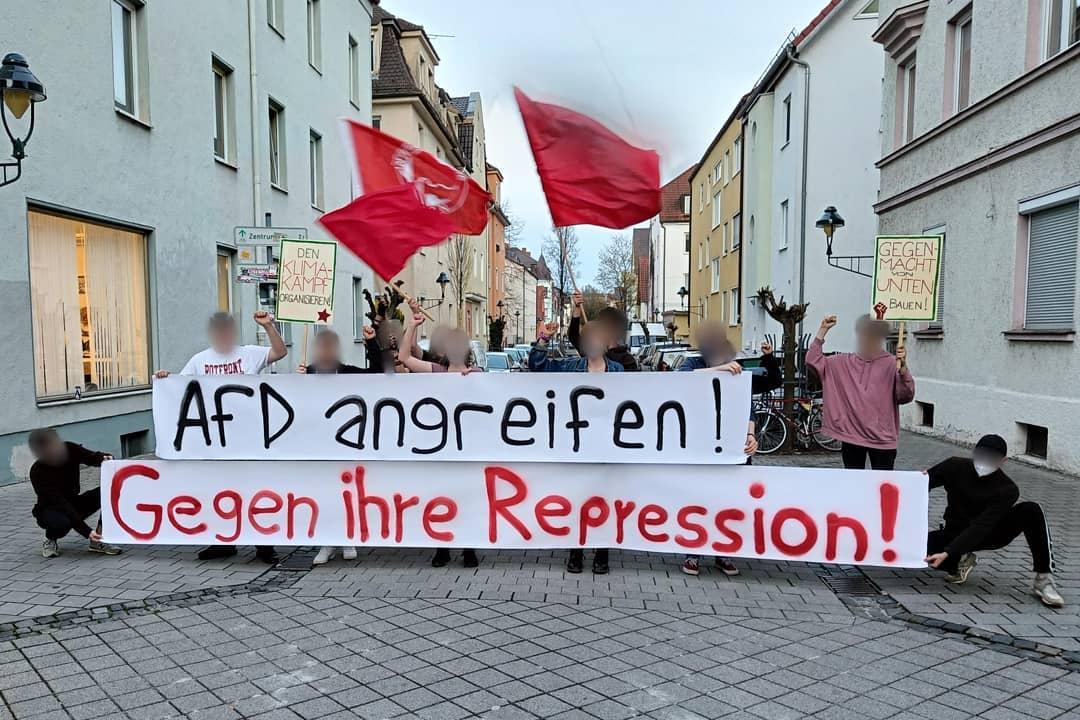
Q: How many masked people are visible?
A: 1